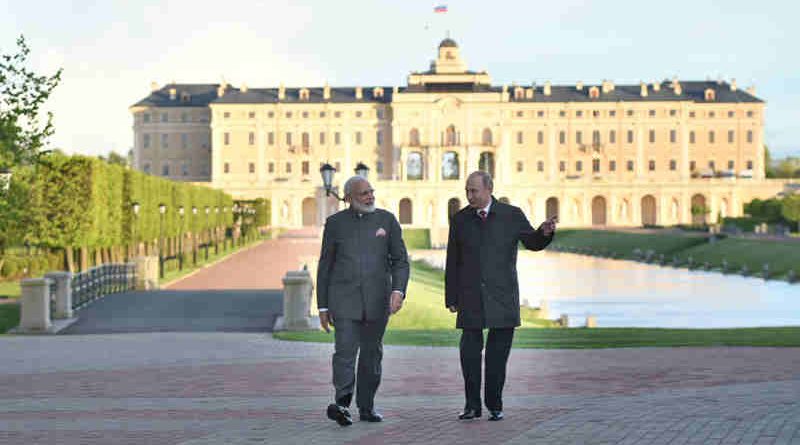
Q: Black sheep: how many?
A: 0